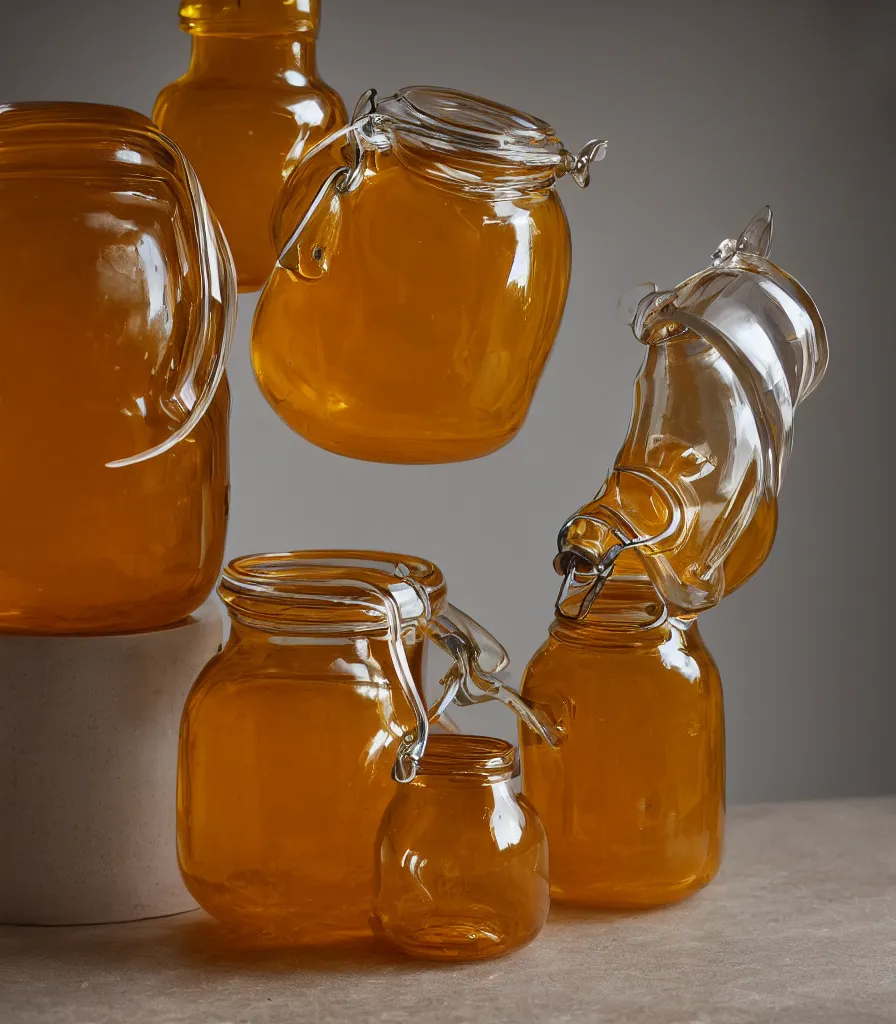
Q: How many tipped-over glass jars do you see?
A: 1